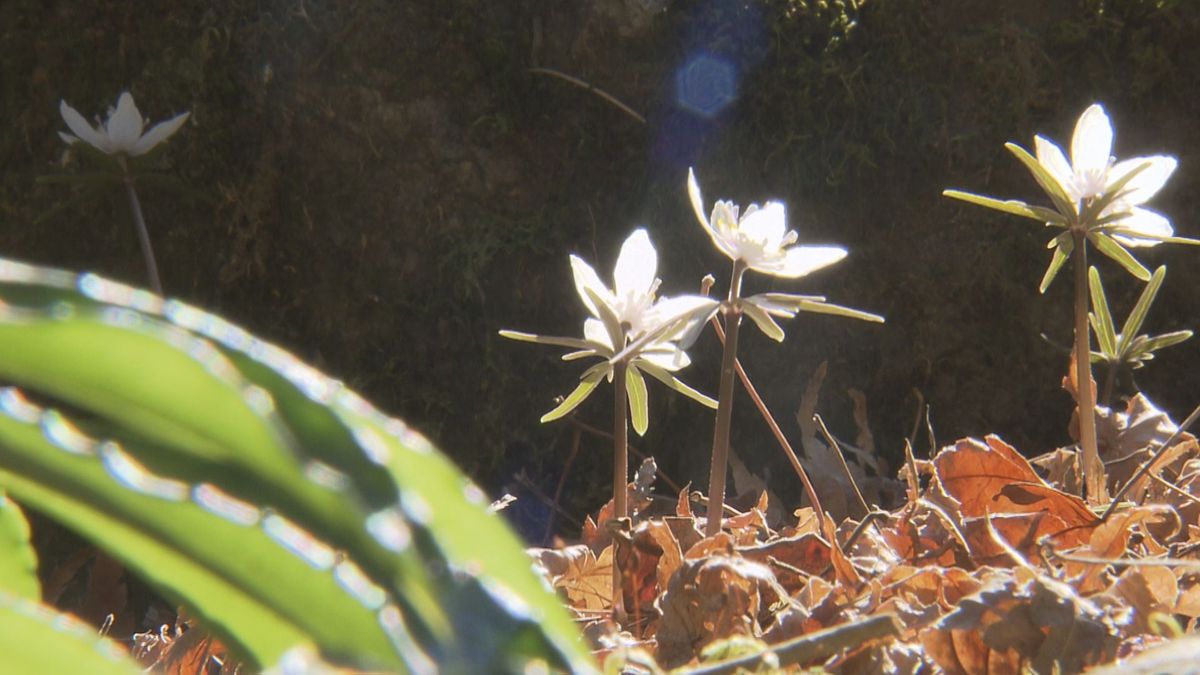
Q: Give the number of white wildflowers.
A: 4